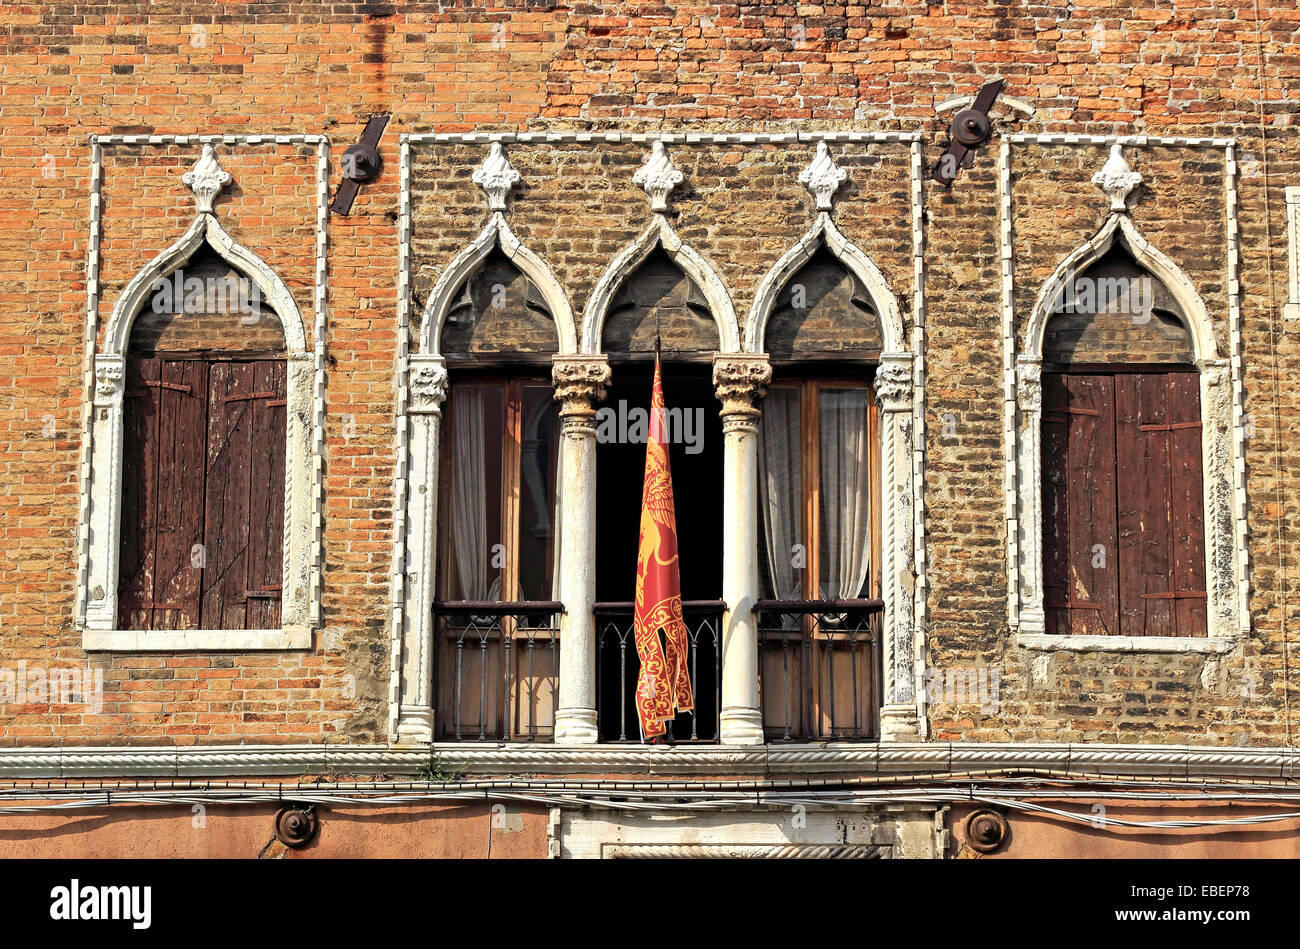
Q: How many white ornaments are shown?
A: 5